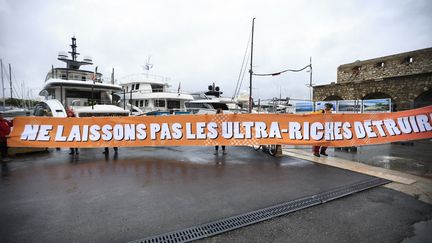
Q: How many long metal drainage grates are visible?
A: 1